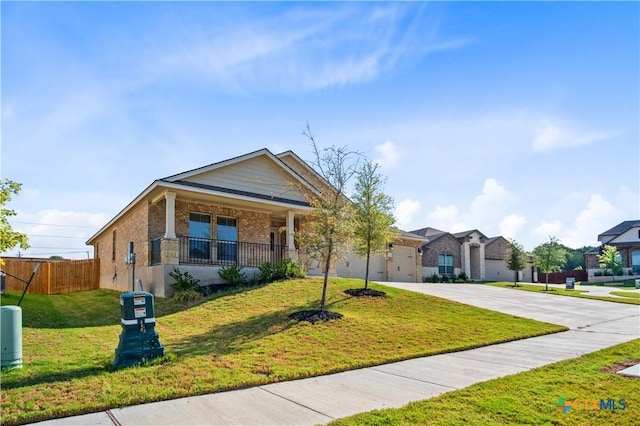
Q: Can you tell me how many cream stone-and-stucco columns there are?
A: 2